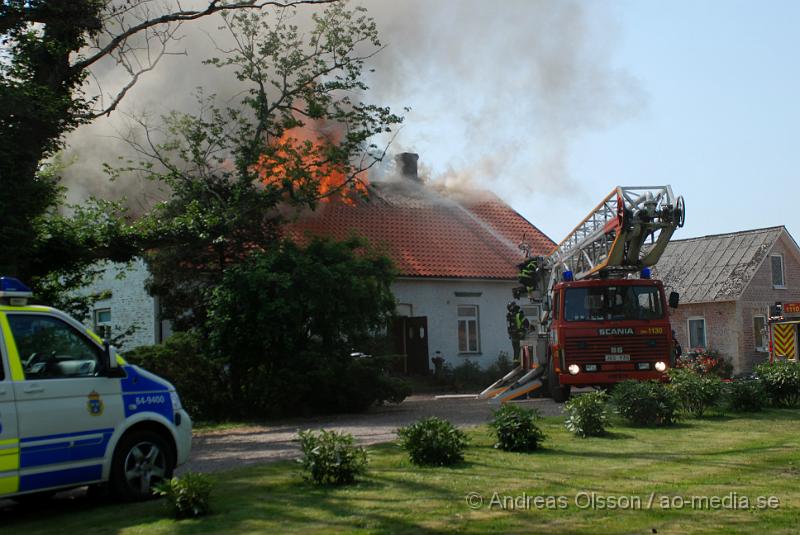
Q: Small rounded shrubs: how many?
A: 9